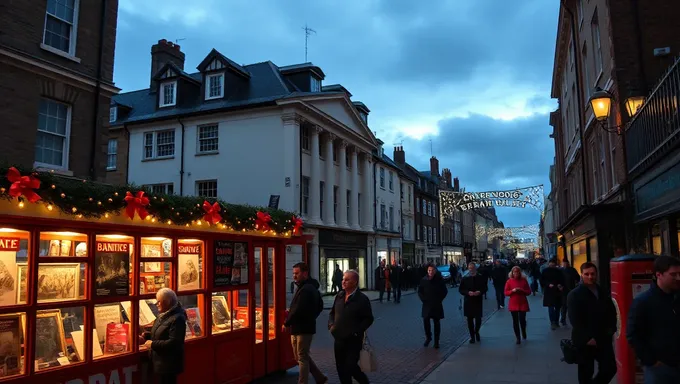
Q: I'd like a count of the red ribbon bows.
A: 5